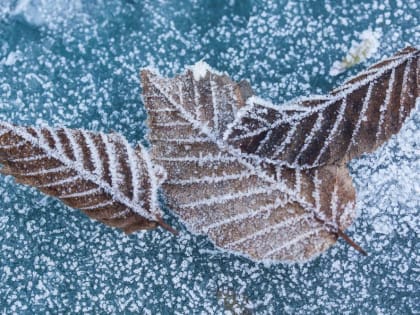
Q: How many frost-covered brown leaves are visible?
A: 3